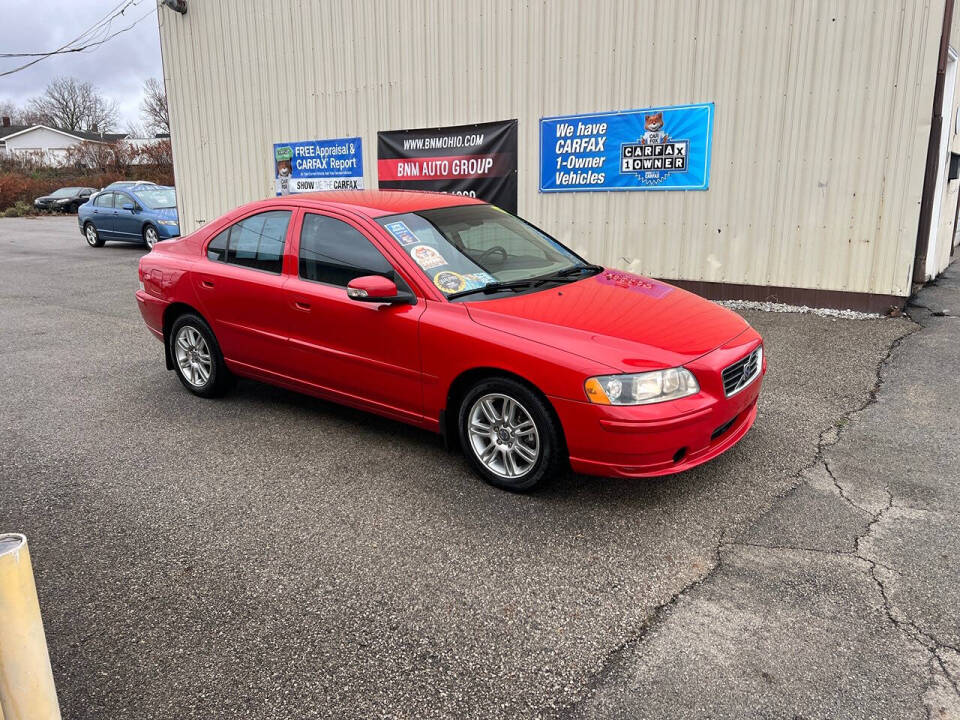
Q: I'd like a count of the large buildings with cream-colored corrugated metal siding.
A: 1